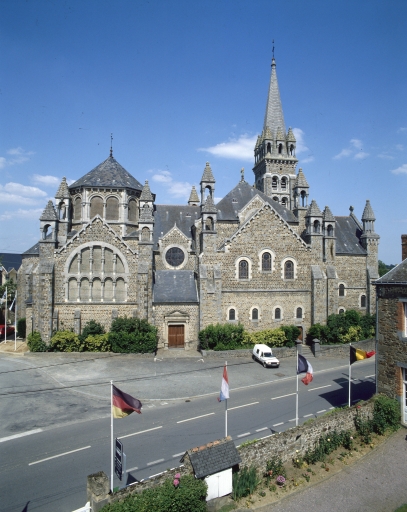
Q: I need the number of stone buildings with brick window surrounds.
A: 1